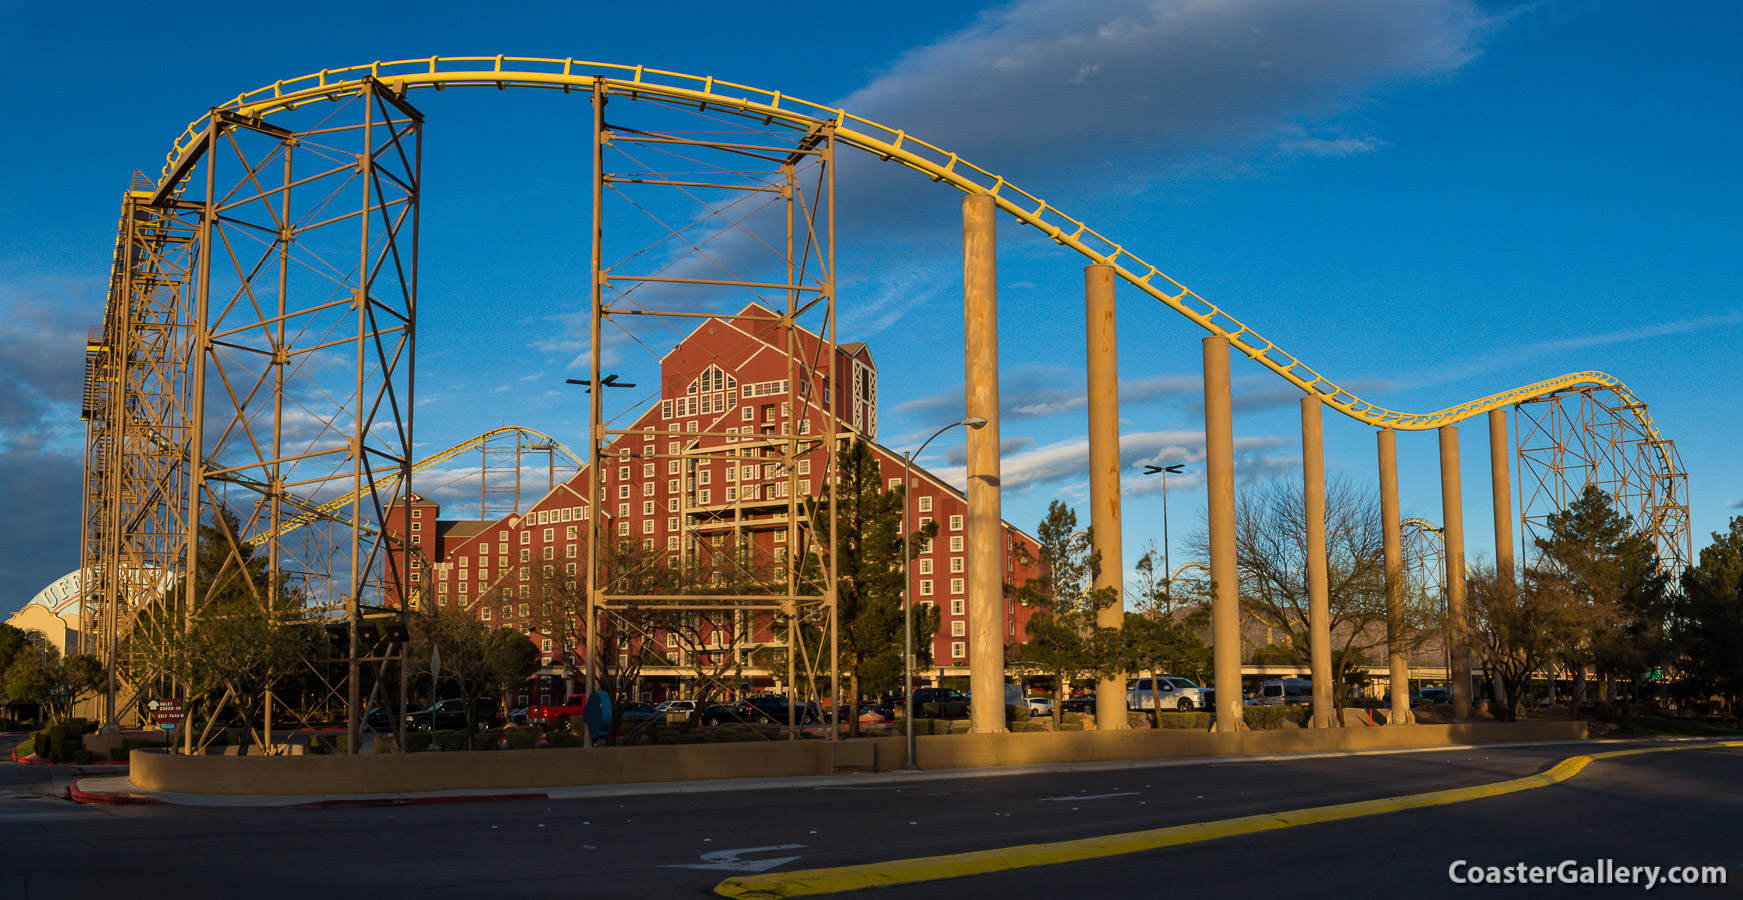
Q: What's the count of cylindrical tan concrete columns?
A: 7